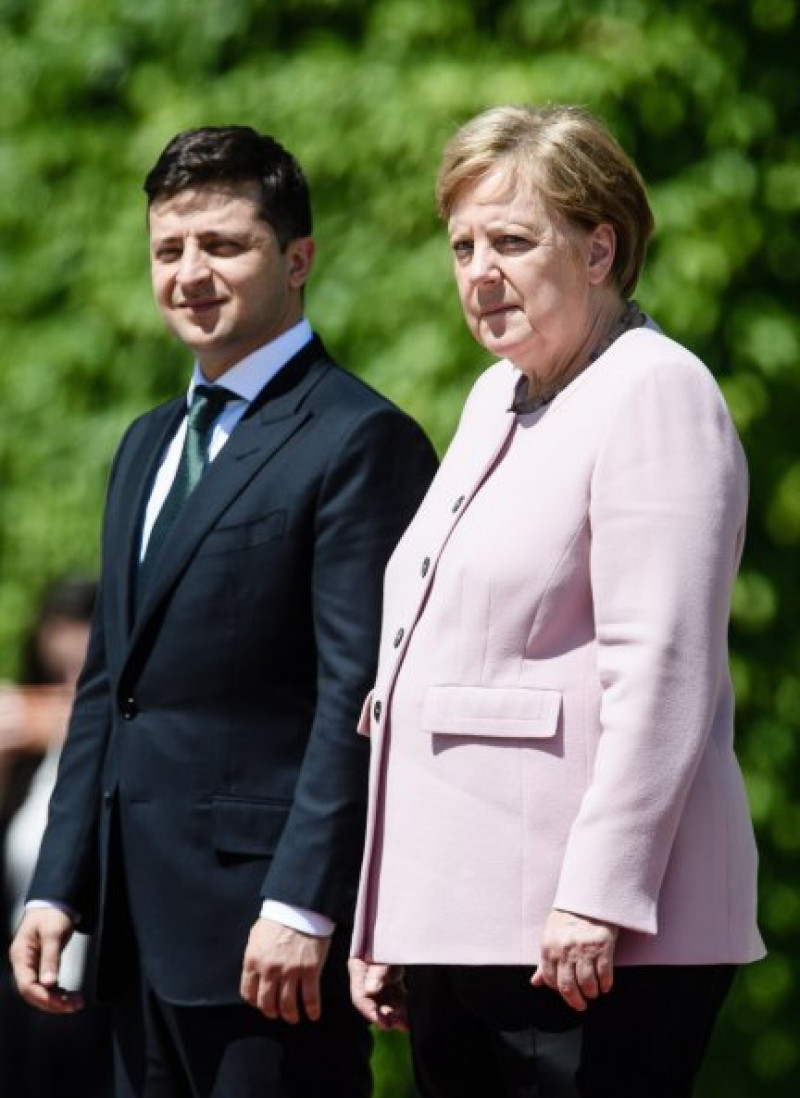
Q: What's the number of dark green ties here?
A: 1